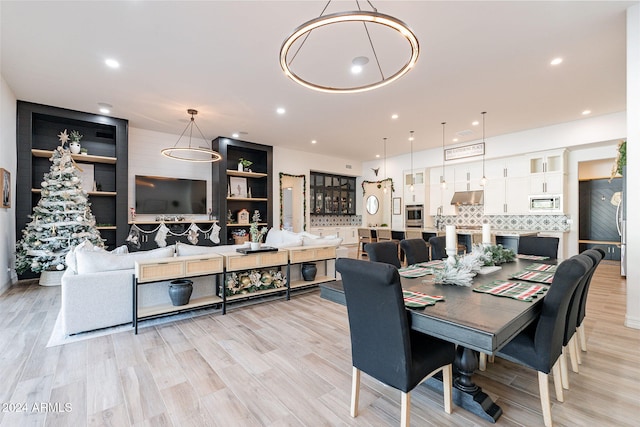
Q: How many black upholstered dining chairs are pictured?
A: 8